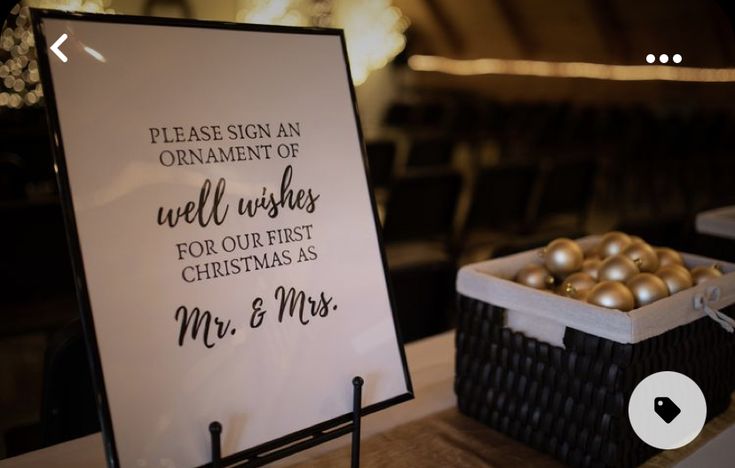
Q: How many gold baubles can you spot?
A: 13